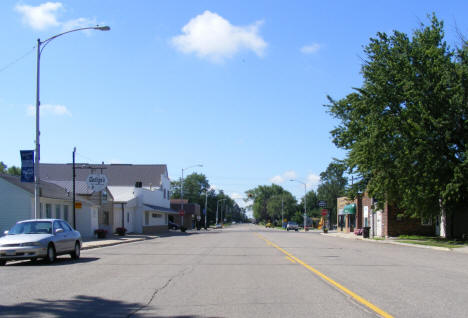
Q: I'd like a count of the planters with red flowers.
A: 2